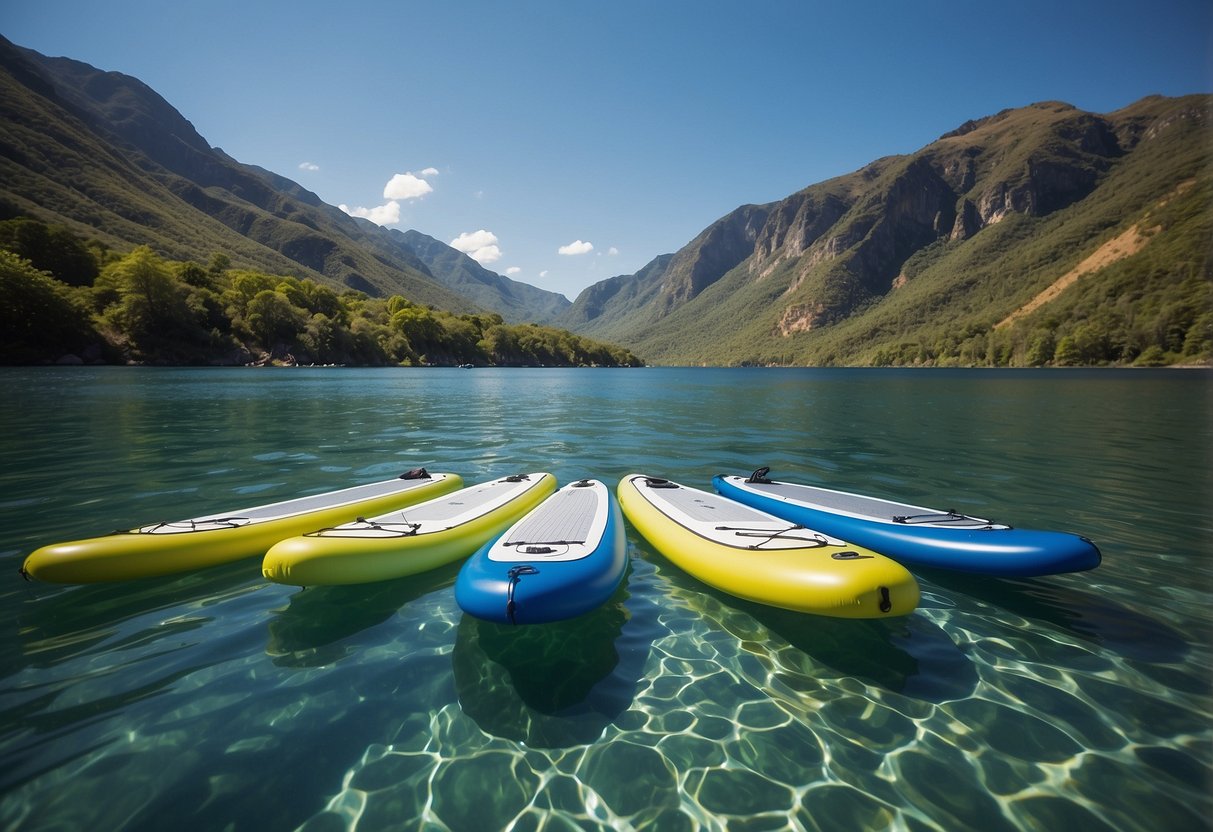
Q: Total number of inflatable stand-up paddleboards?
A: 5